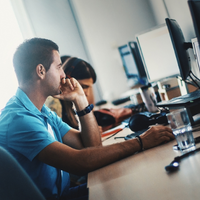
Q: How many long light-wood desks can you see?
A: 1